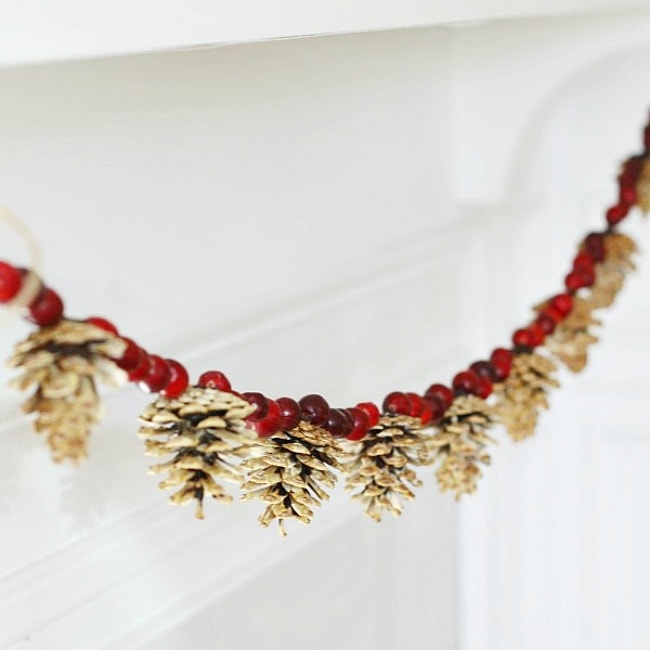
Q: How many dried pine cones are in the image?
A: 9